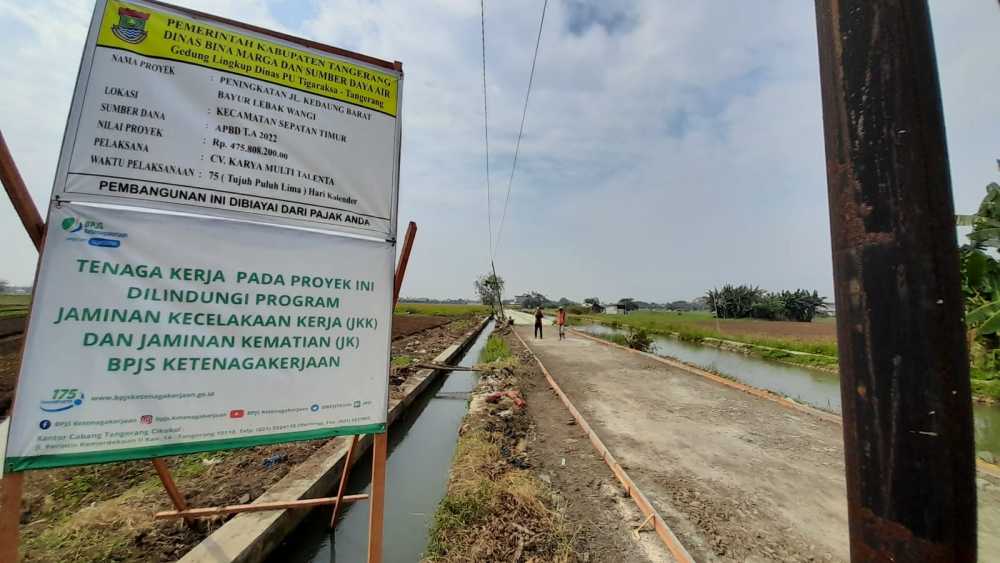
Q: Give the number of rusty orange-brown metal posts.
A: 1